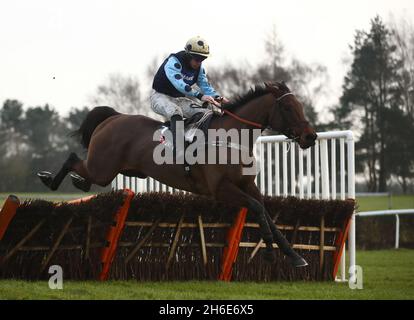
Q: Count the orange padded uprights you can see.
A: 4